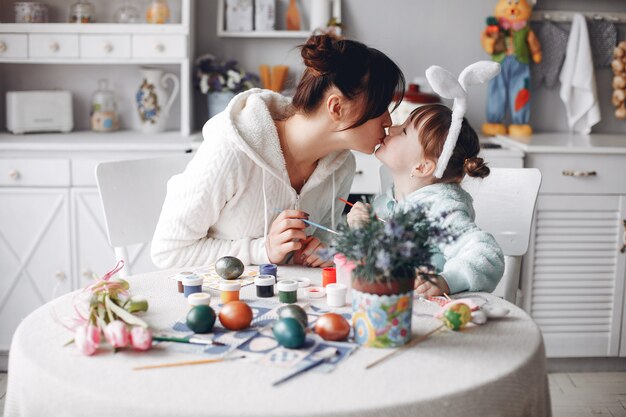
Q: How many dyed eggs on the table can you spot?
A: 7